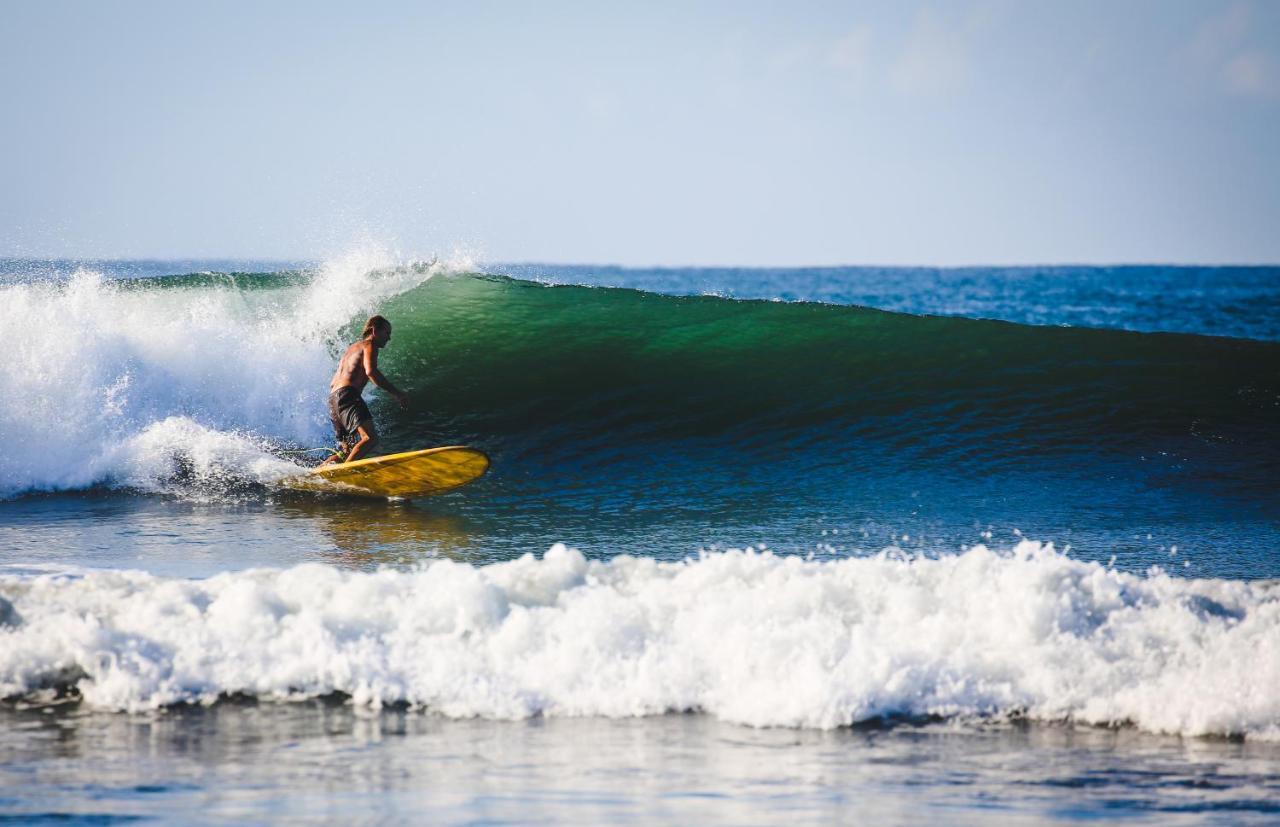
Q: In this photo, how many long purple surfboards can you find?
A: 0